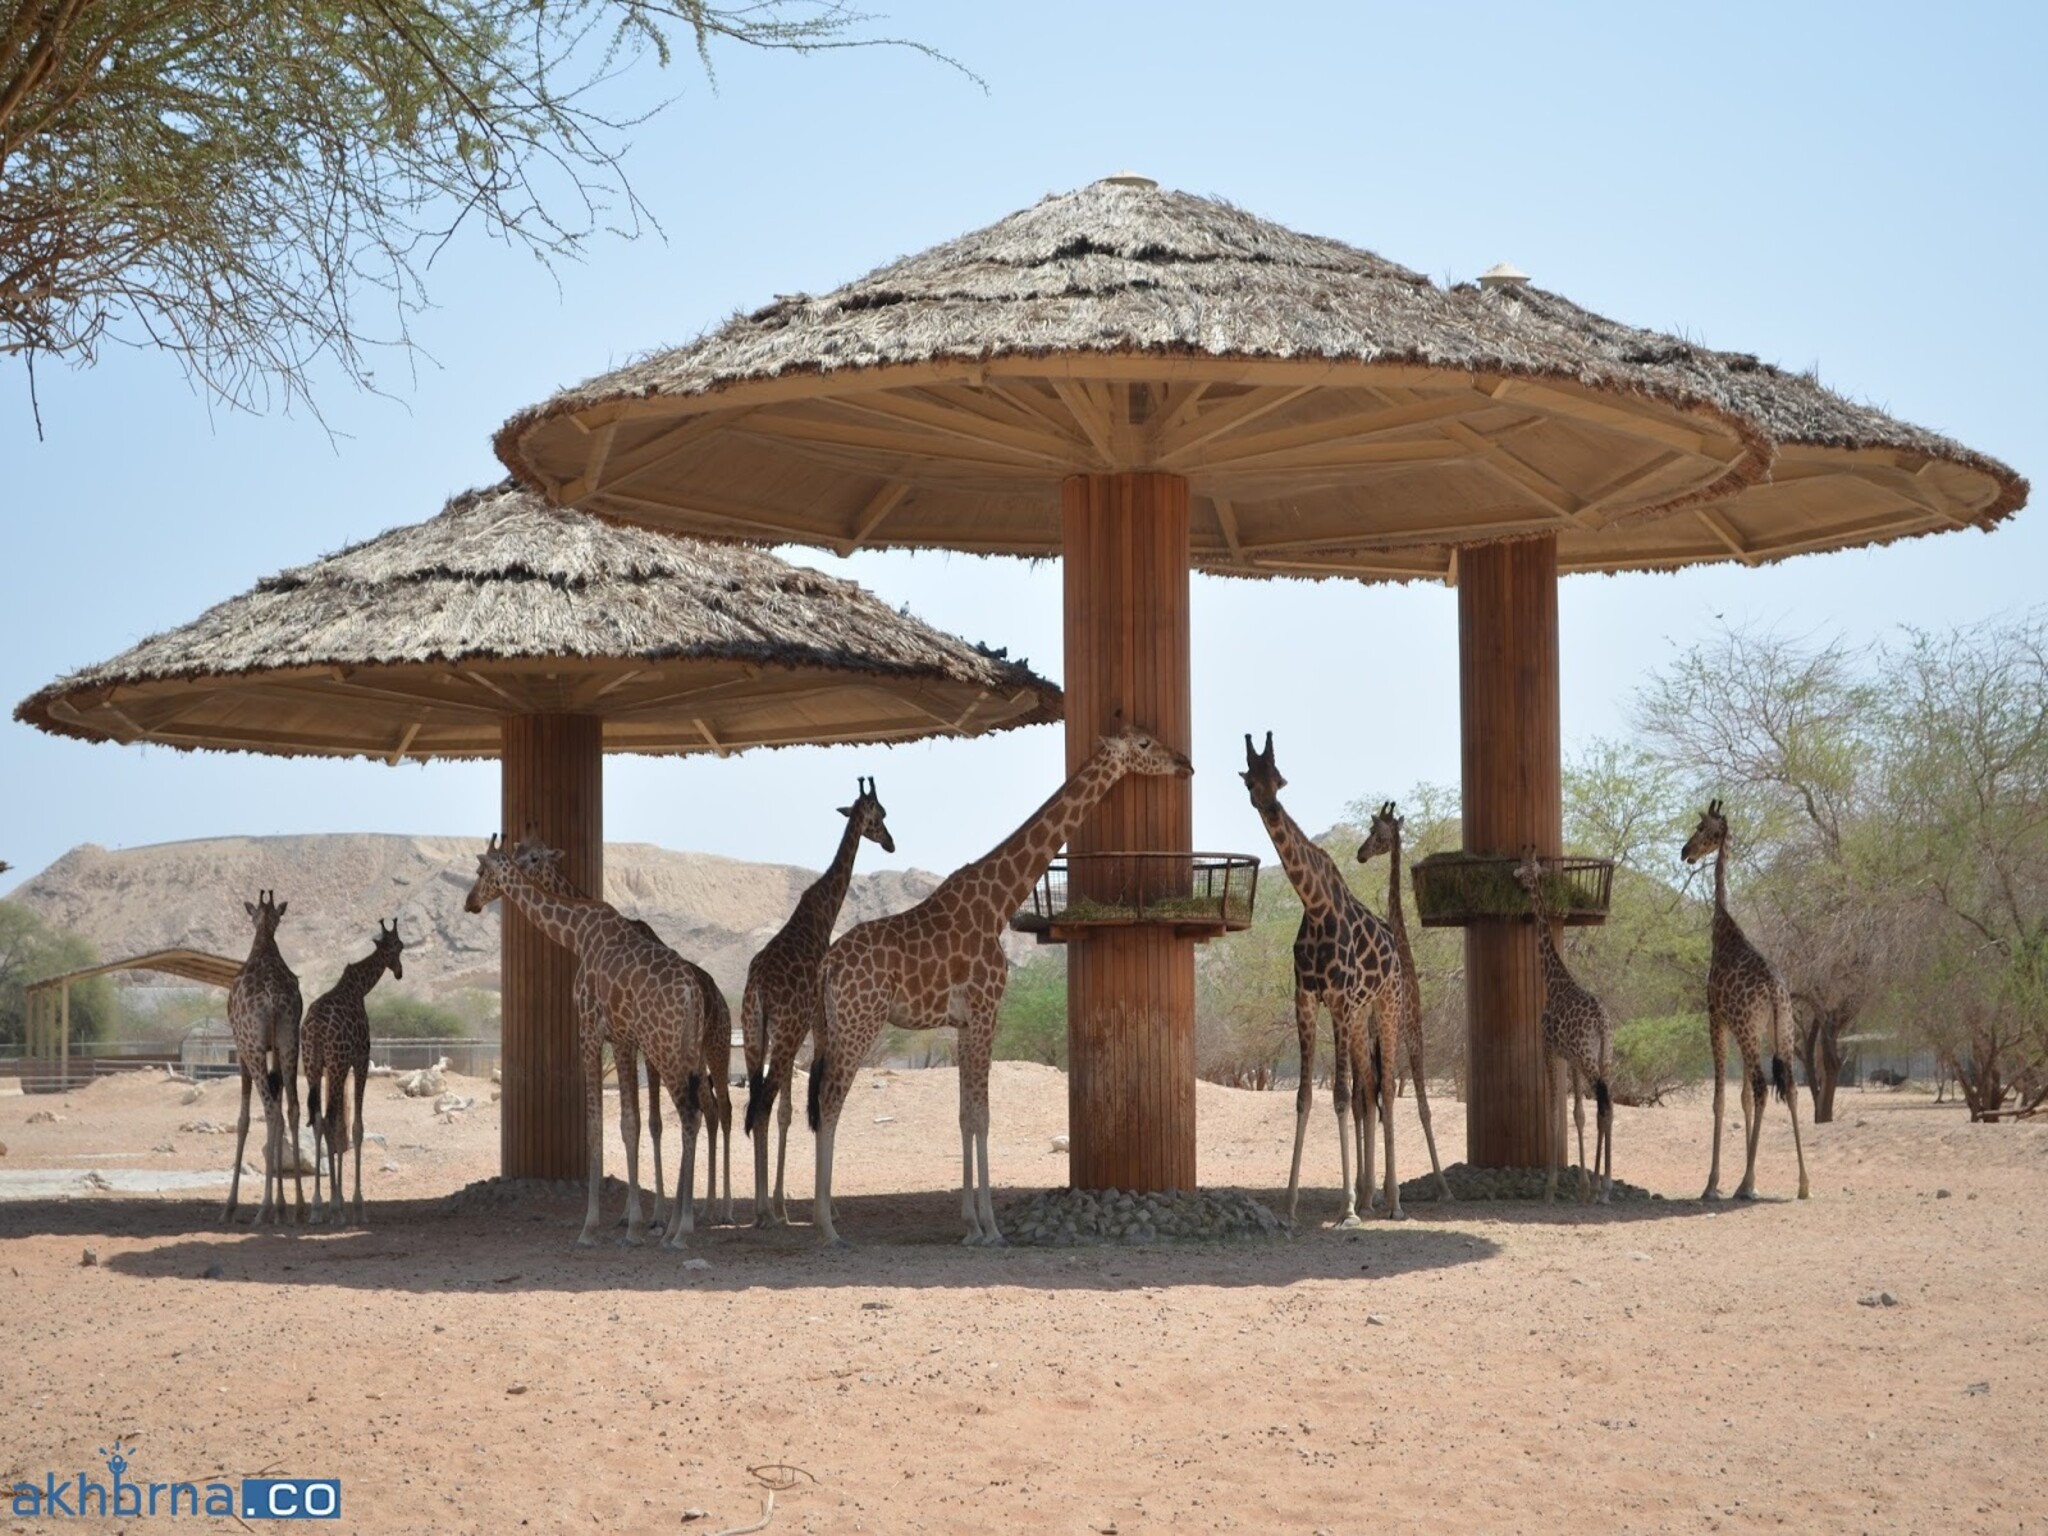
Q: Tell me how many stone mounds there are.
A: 3